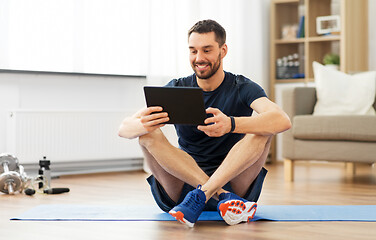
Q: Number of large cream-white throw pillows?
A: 1